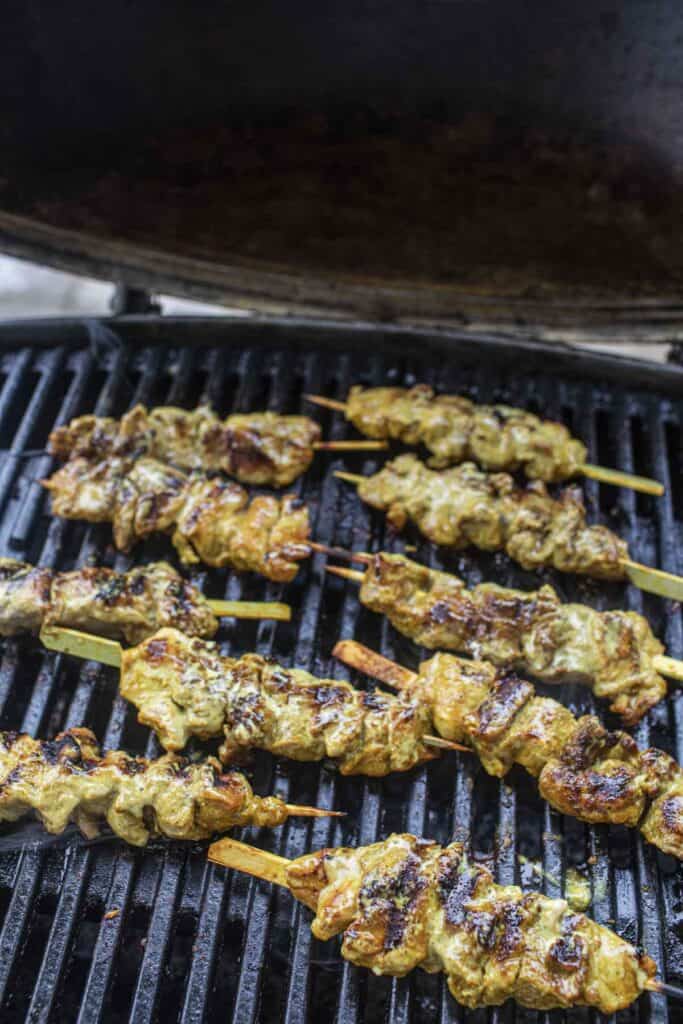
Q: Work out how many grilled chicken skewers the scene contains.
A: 10